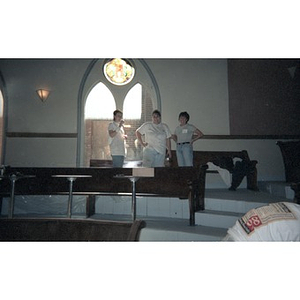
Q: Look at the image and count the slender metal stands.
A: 3